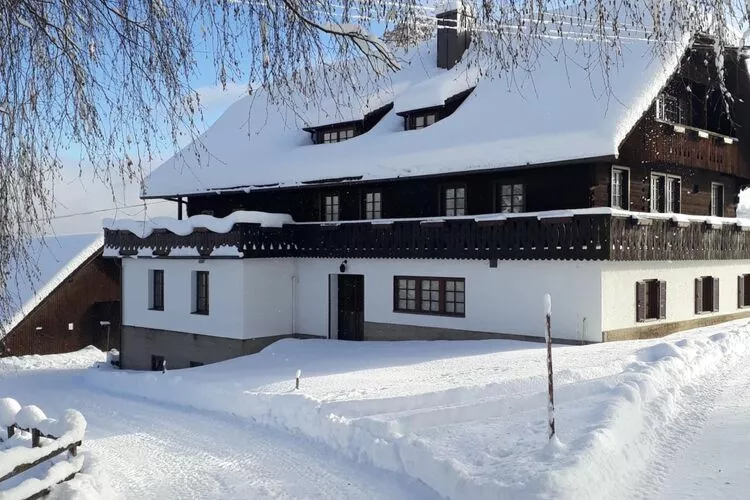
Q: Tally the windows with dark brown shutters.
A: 3